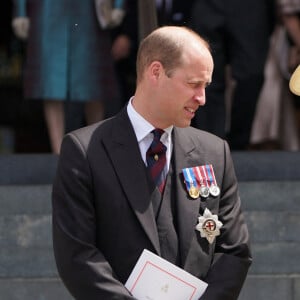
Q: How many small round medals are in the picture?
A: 3